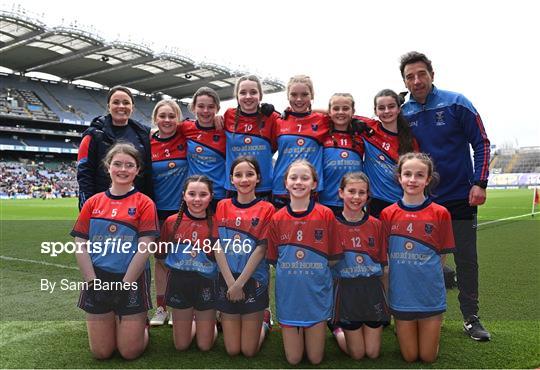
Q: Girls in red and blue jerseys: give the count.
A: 12